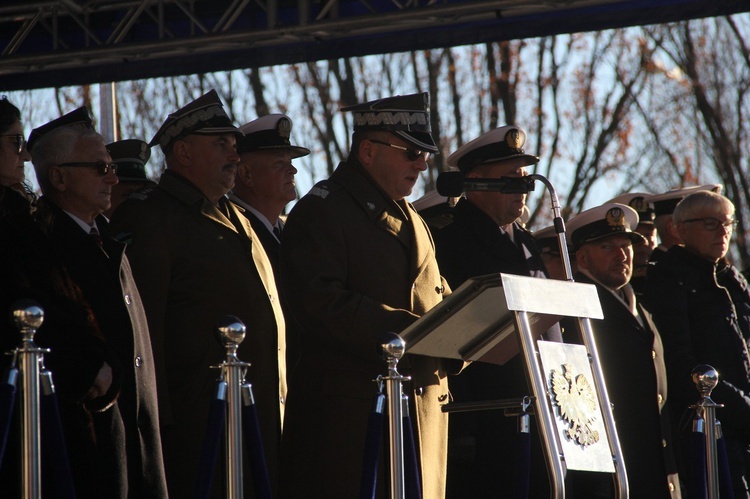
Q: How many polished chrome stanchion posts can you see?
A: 4